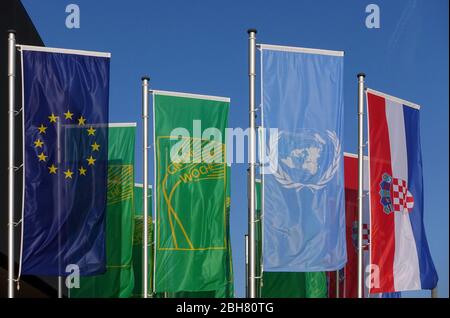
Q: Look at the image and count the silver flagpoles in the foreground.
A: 4